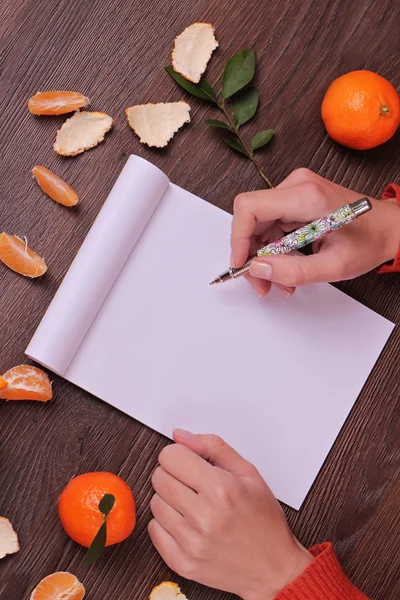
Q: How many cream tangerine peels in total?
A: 5